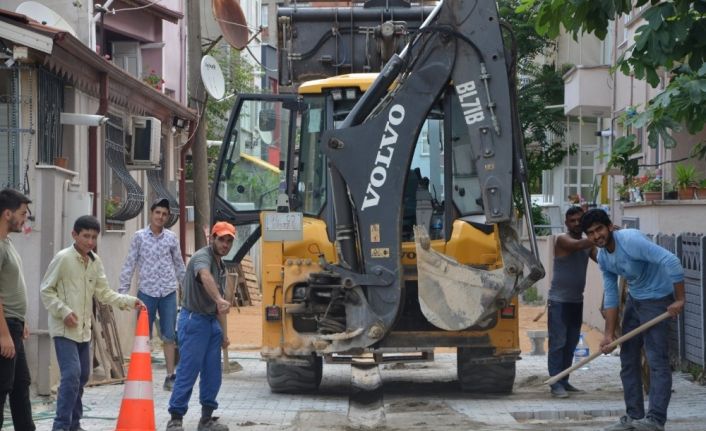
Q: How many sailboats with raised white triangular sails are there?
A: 0